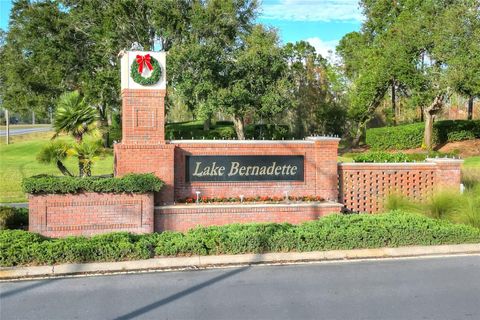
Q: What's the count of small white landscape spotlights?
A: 3